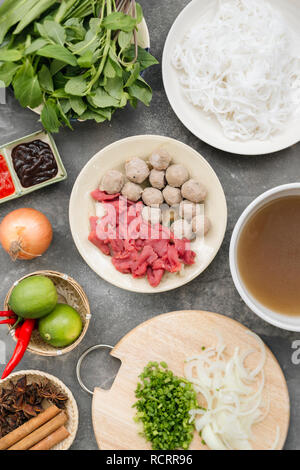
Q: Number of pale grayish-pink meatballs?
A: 13